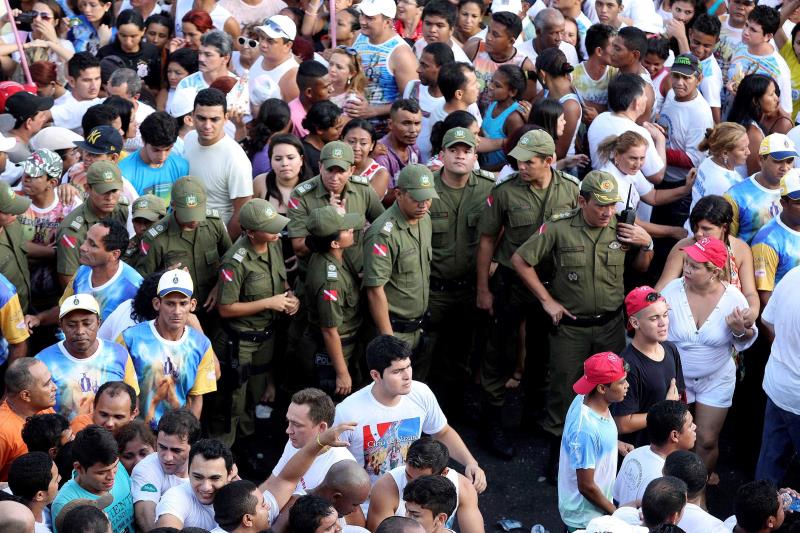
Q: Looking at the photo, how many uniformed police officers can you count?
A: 11